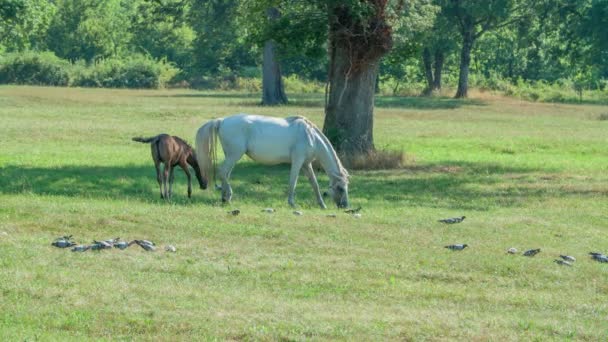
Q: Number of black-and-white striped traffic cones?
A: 0